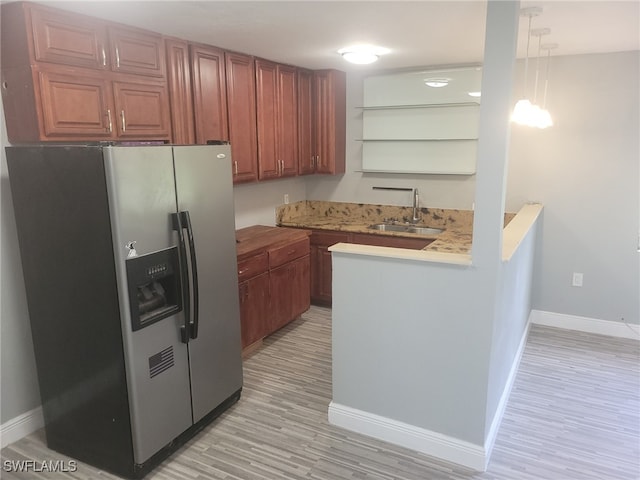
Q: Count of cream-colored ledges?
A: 2